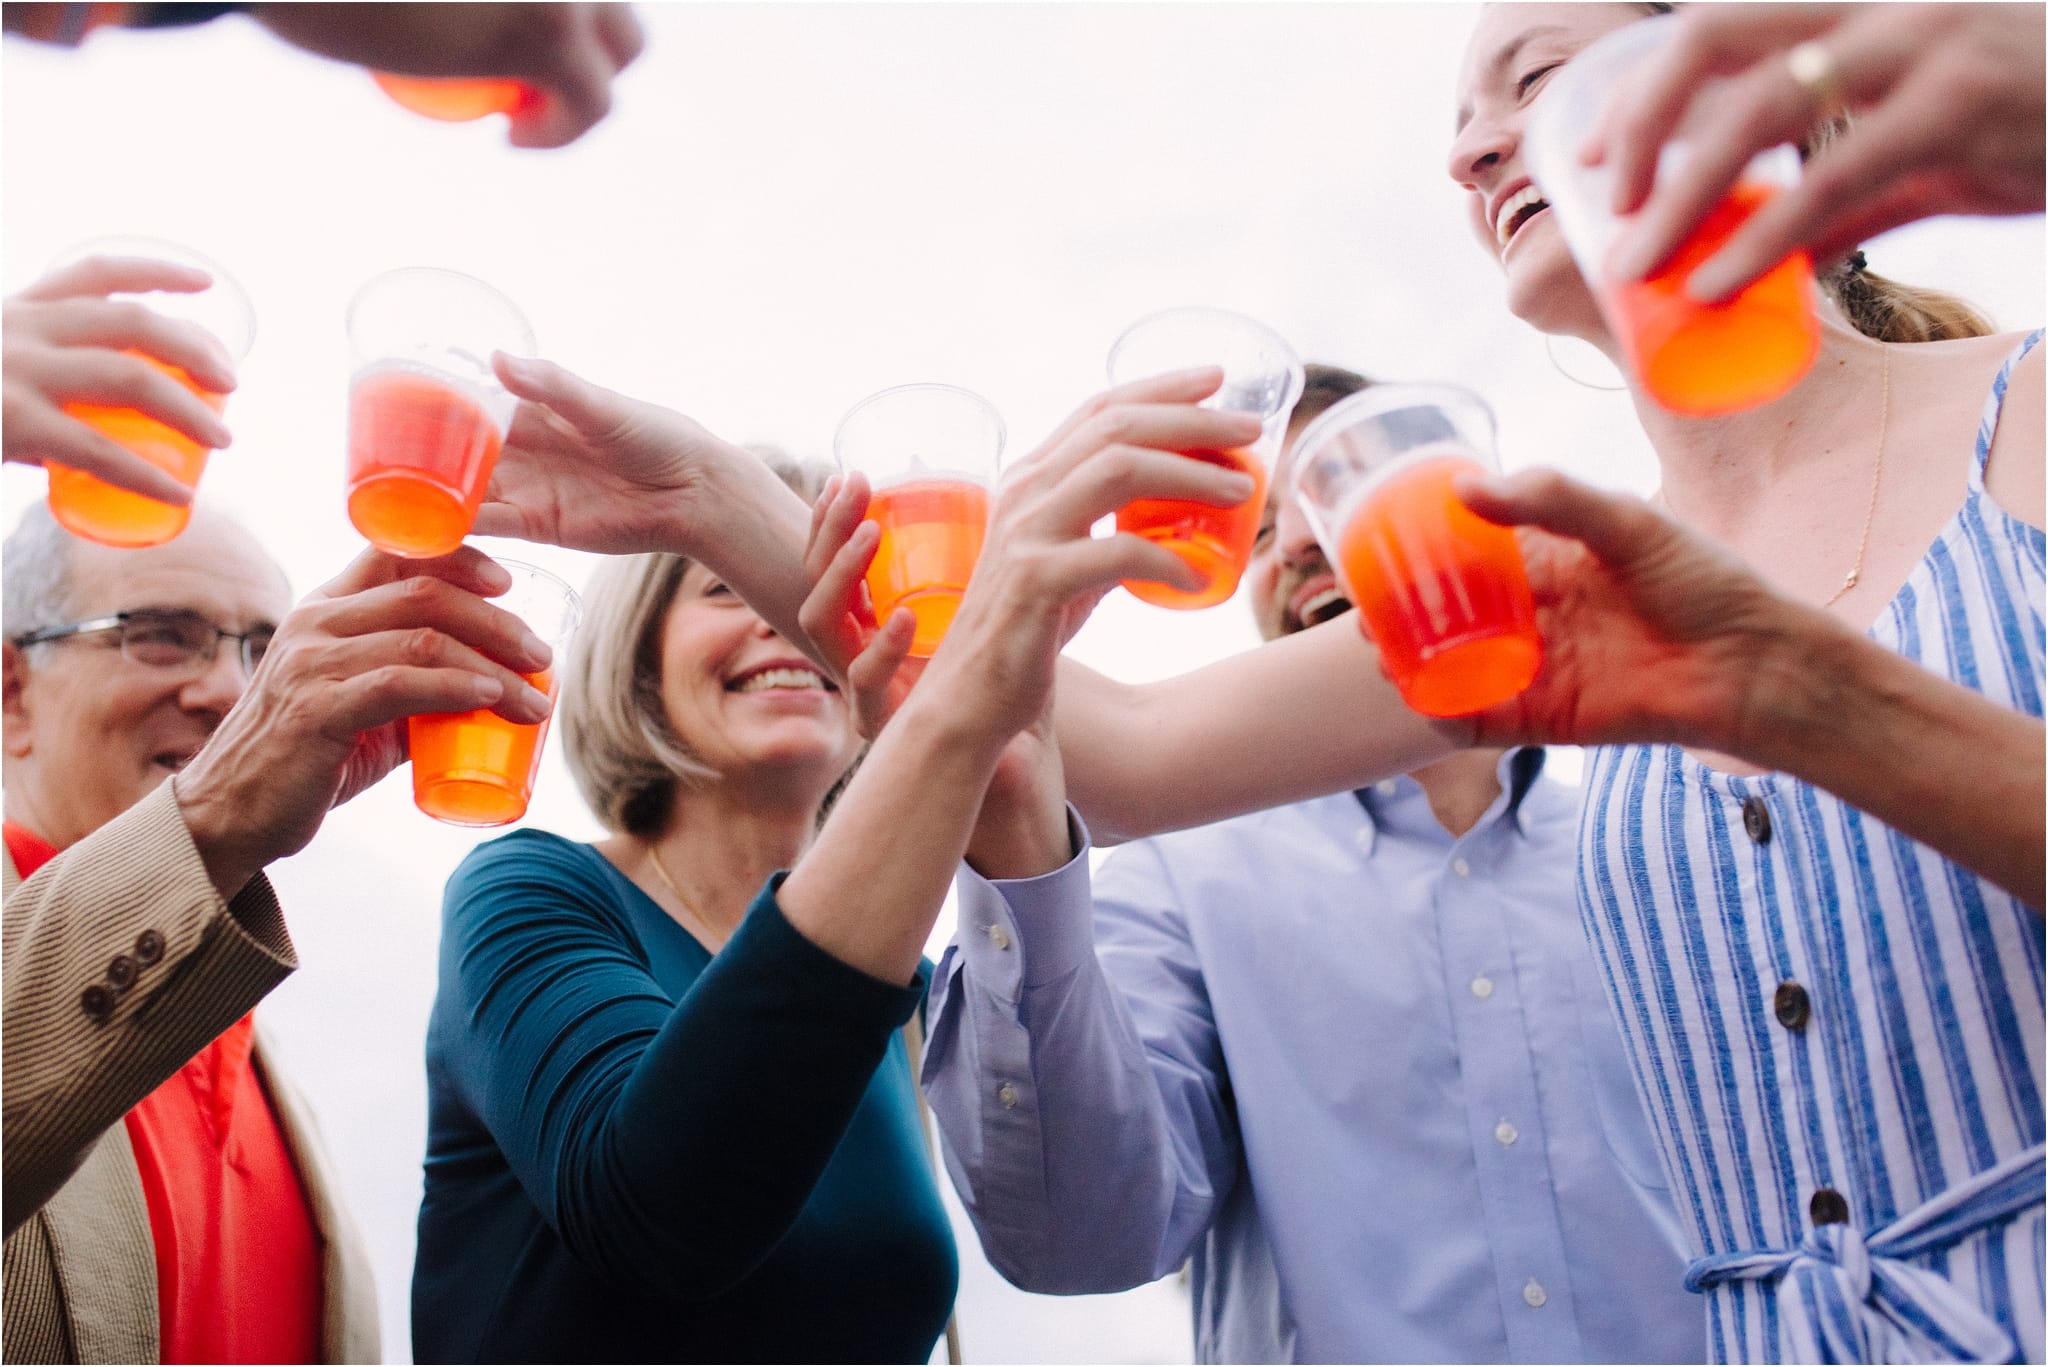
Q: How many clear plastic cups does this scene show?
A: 8